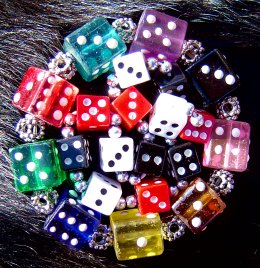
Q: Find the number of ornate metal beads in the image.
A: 9